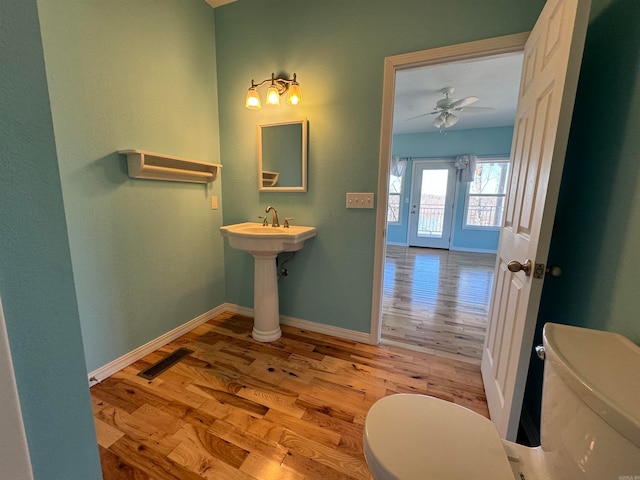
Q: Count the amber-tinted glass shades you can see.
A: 3